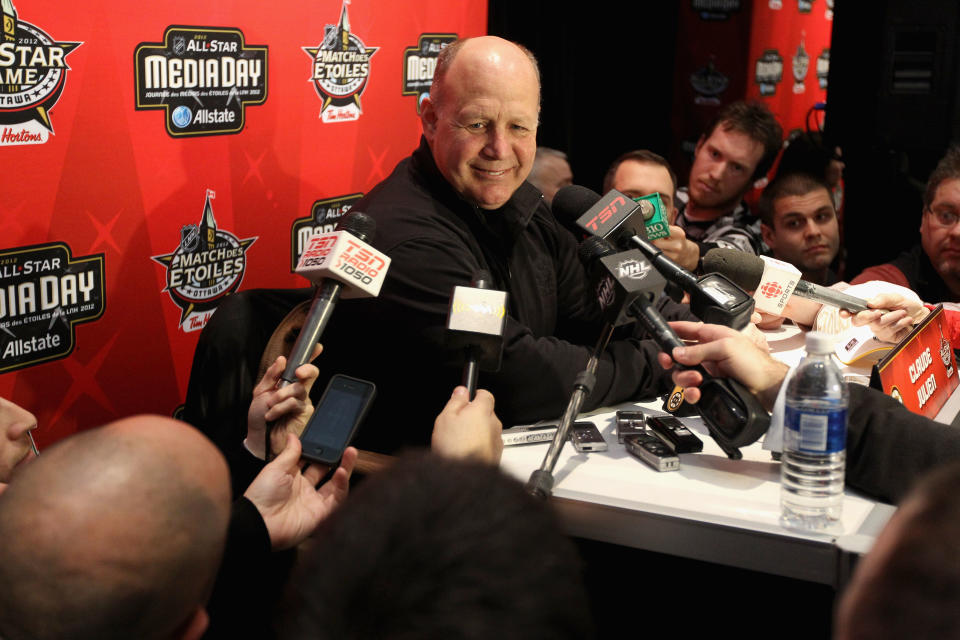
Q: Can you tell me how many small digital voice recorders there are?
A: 5